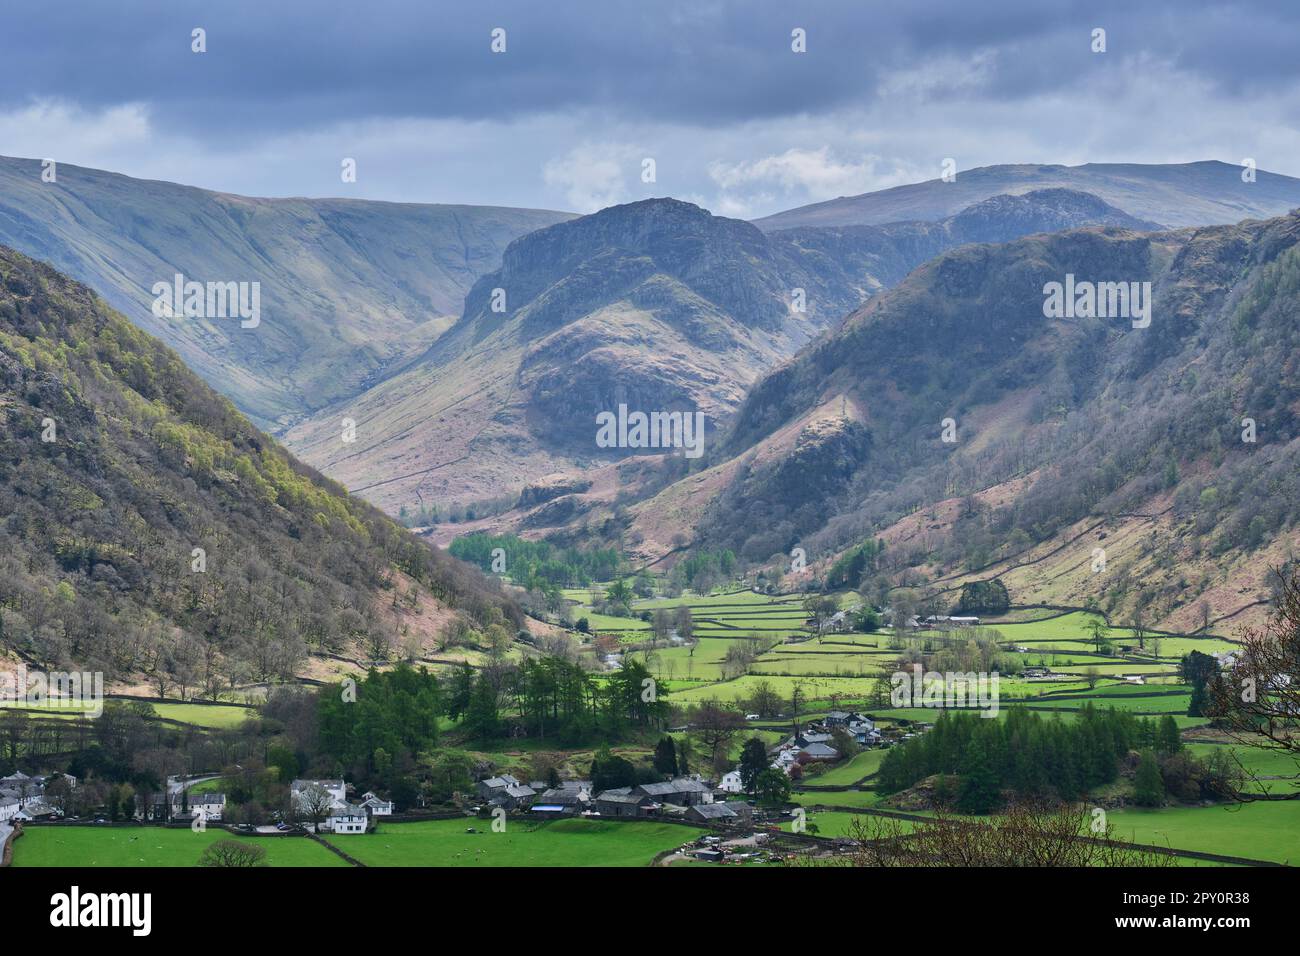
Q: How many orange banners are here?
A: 0